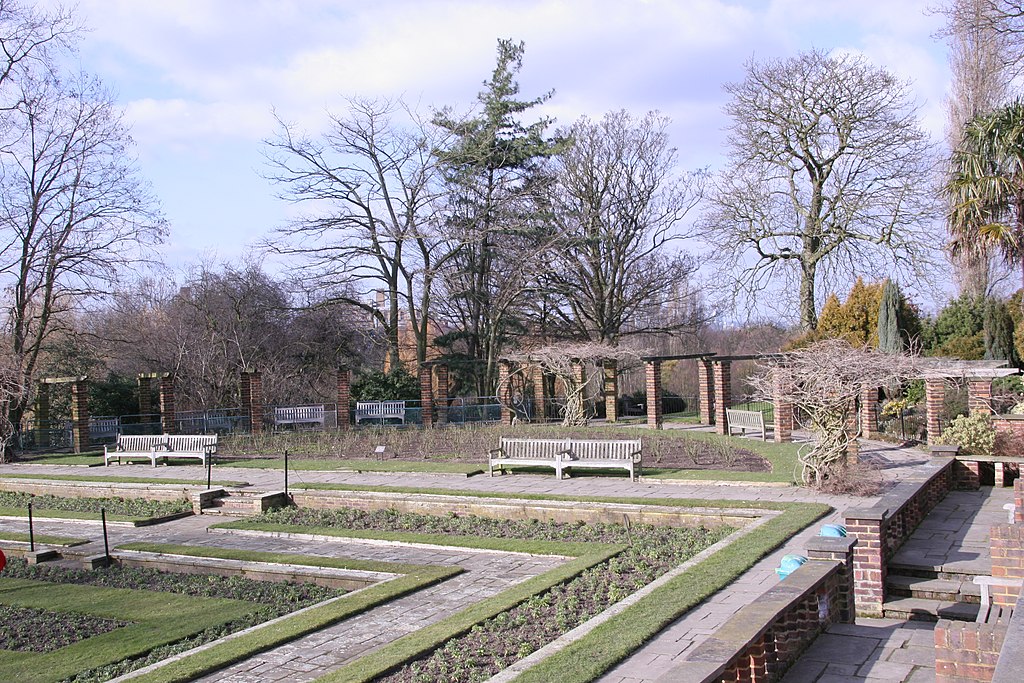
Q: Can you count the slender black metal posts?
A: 4